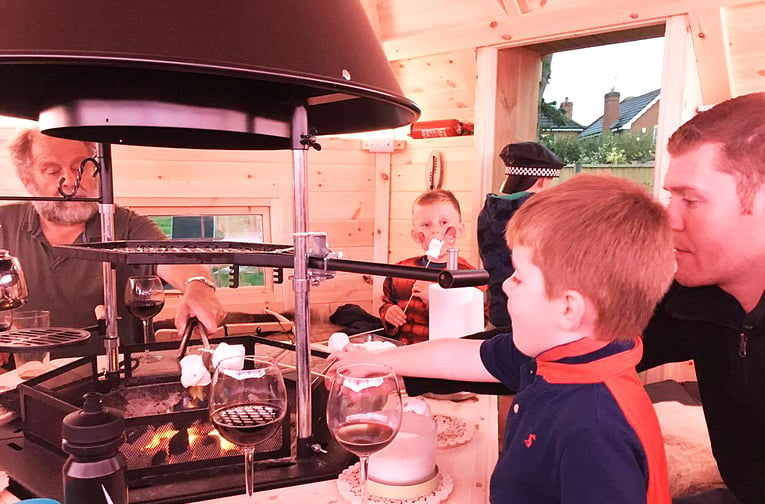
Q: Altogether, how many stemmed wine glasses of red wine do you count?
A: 3